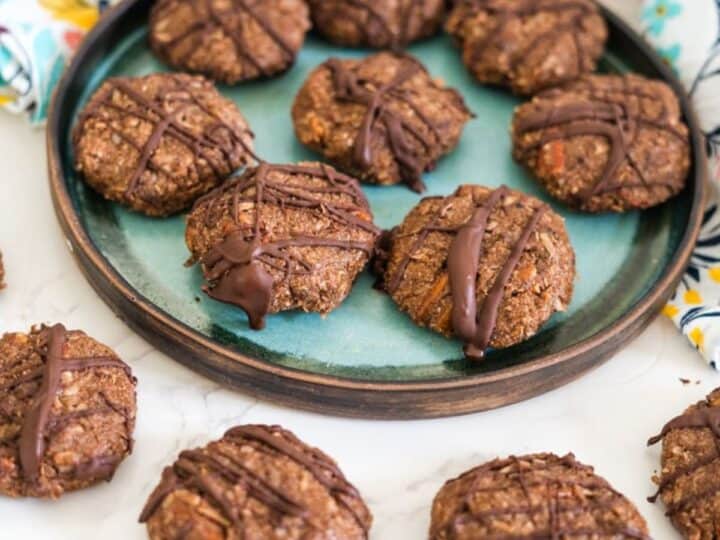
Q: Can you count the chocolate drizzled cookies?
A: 12